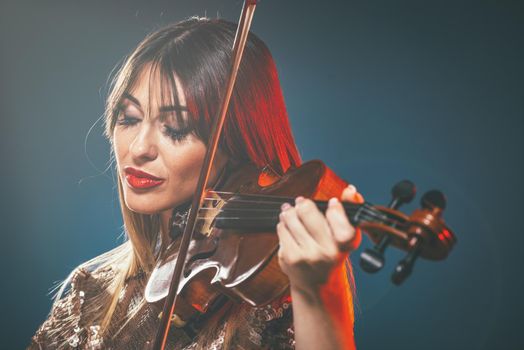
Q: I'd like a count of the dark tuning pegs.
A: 4